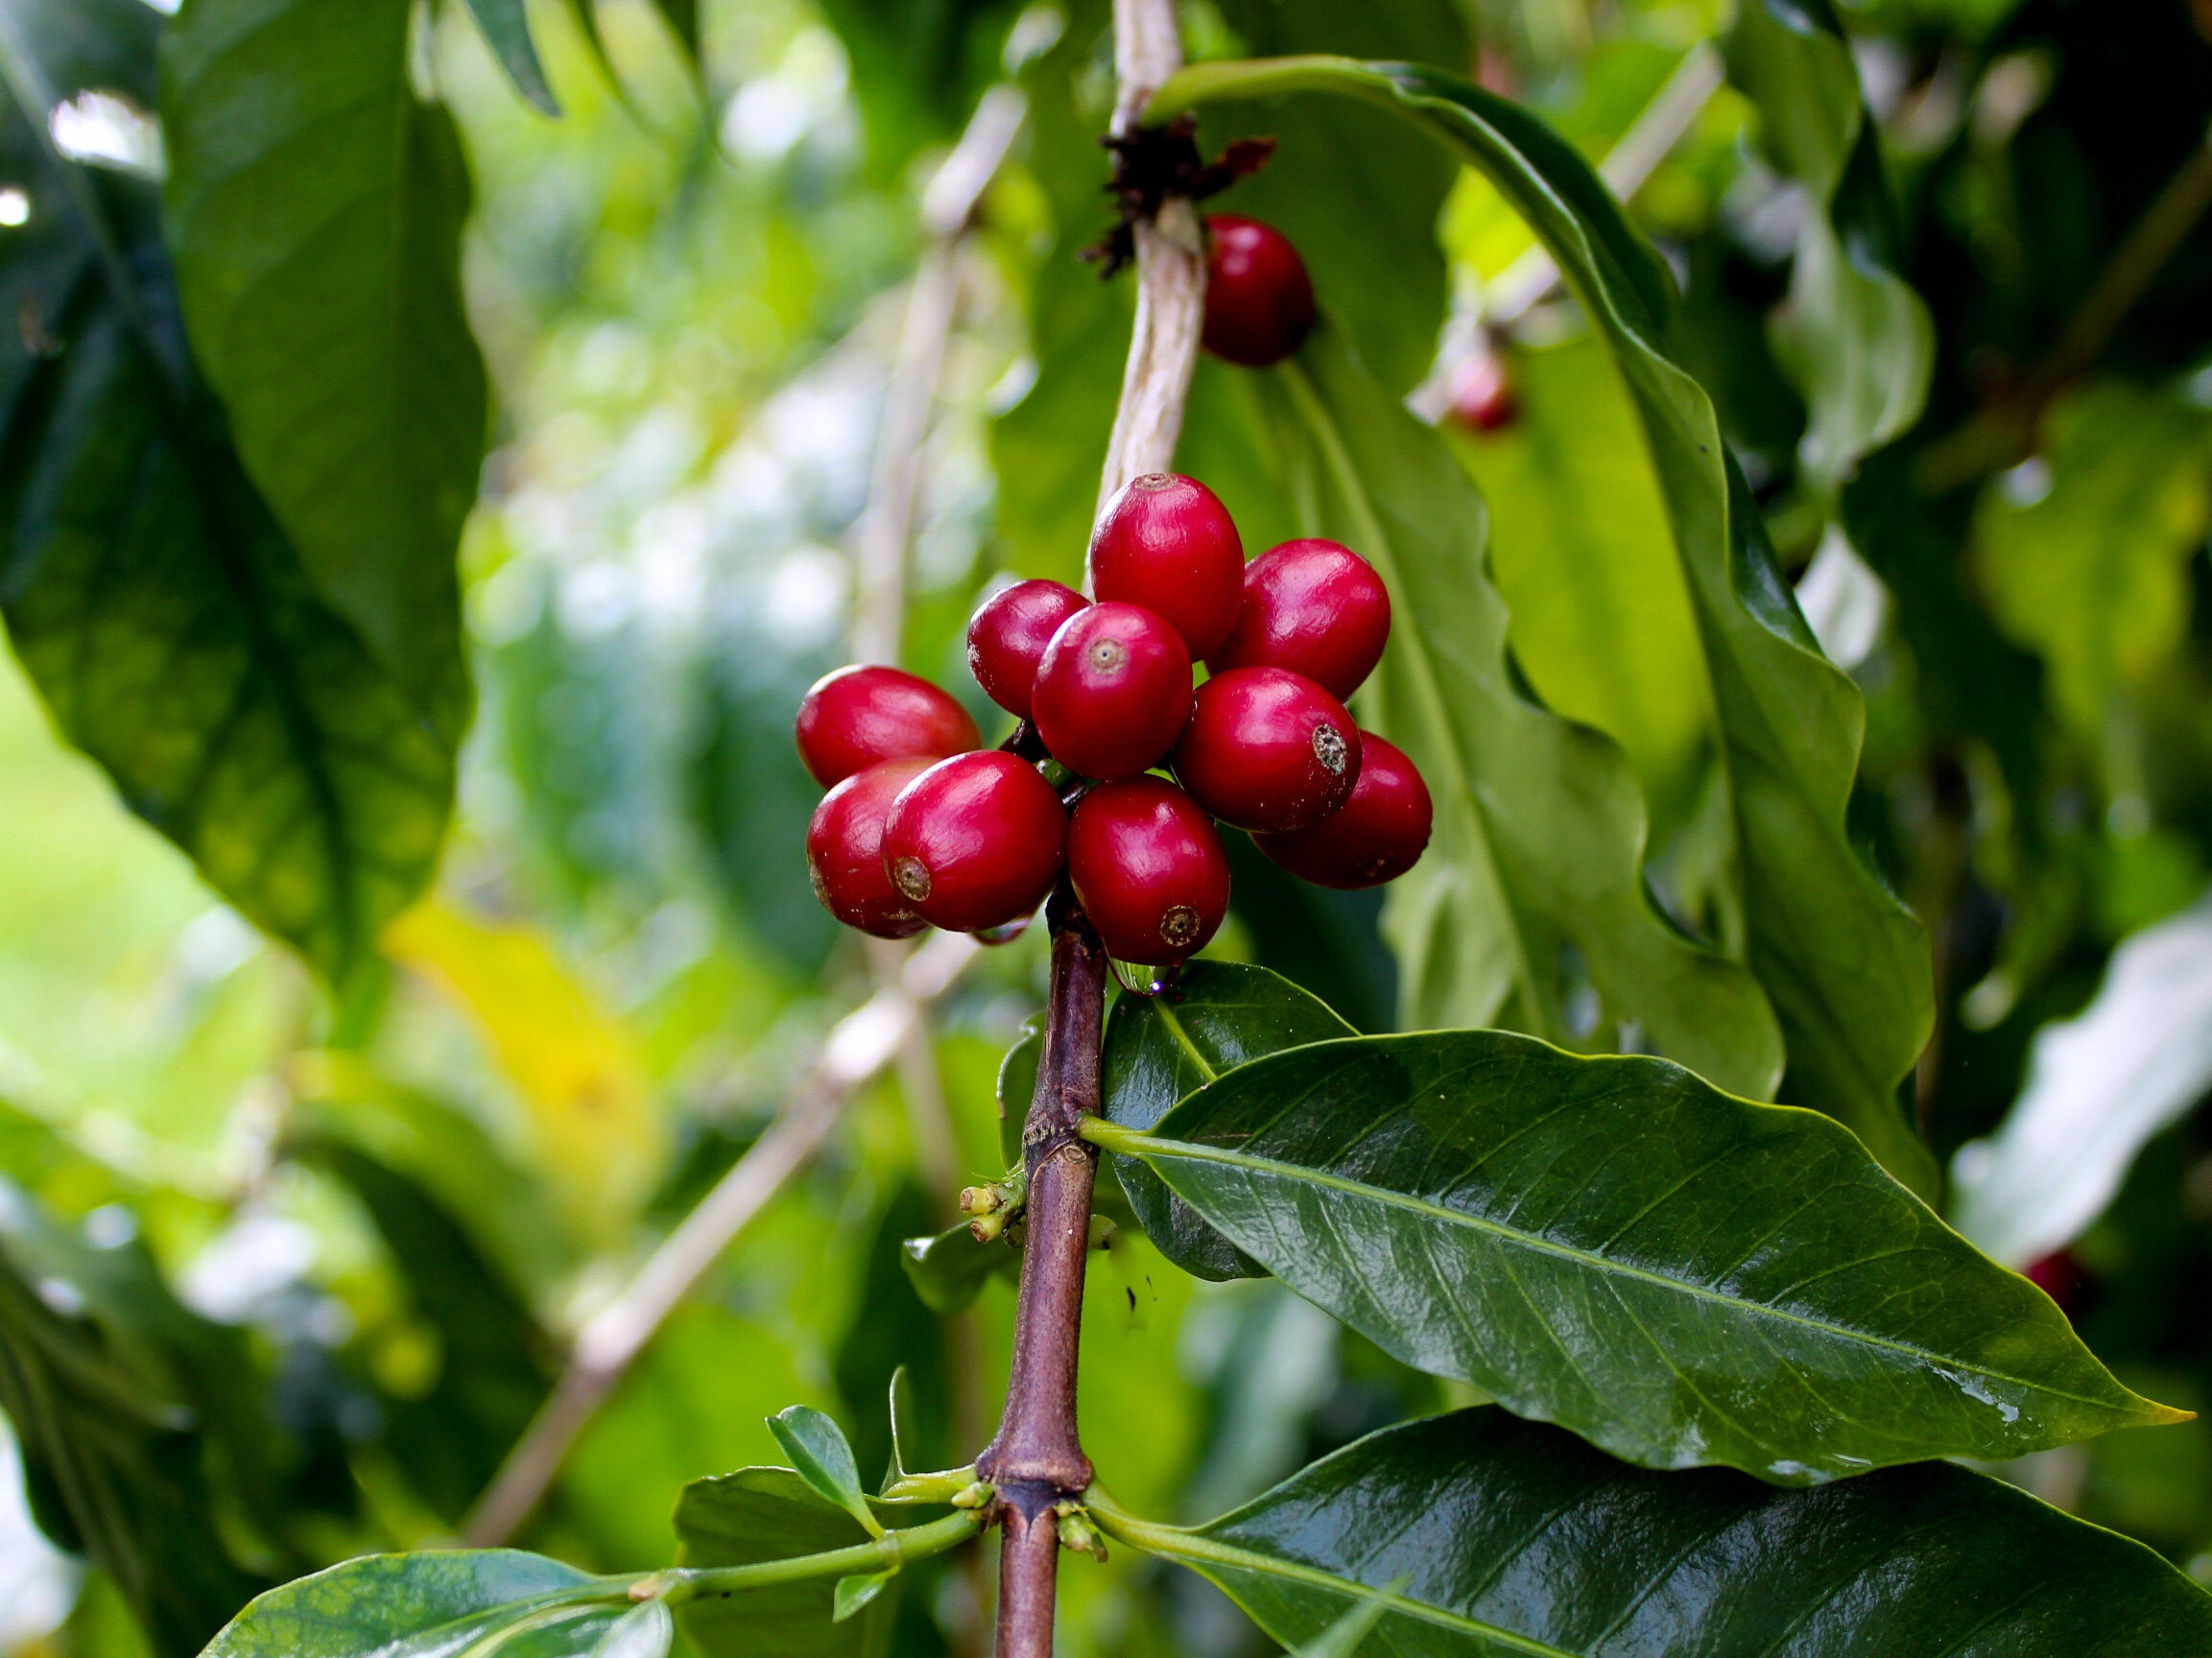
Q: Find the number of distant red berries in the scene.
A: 2